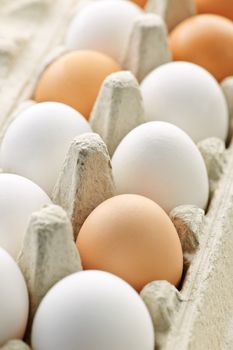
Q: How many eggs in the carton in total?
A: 12